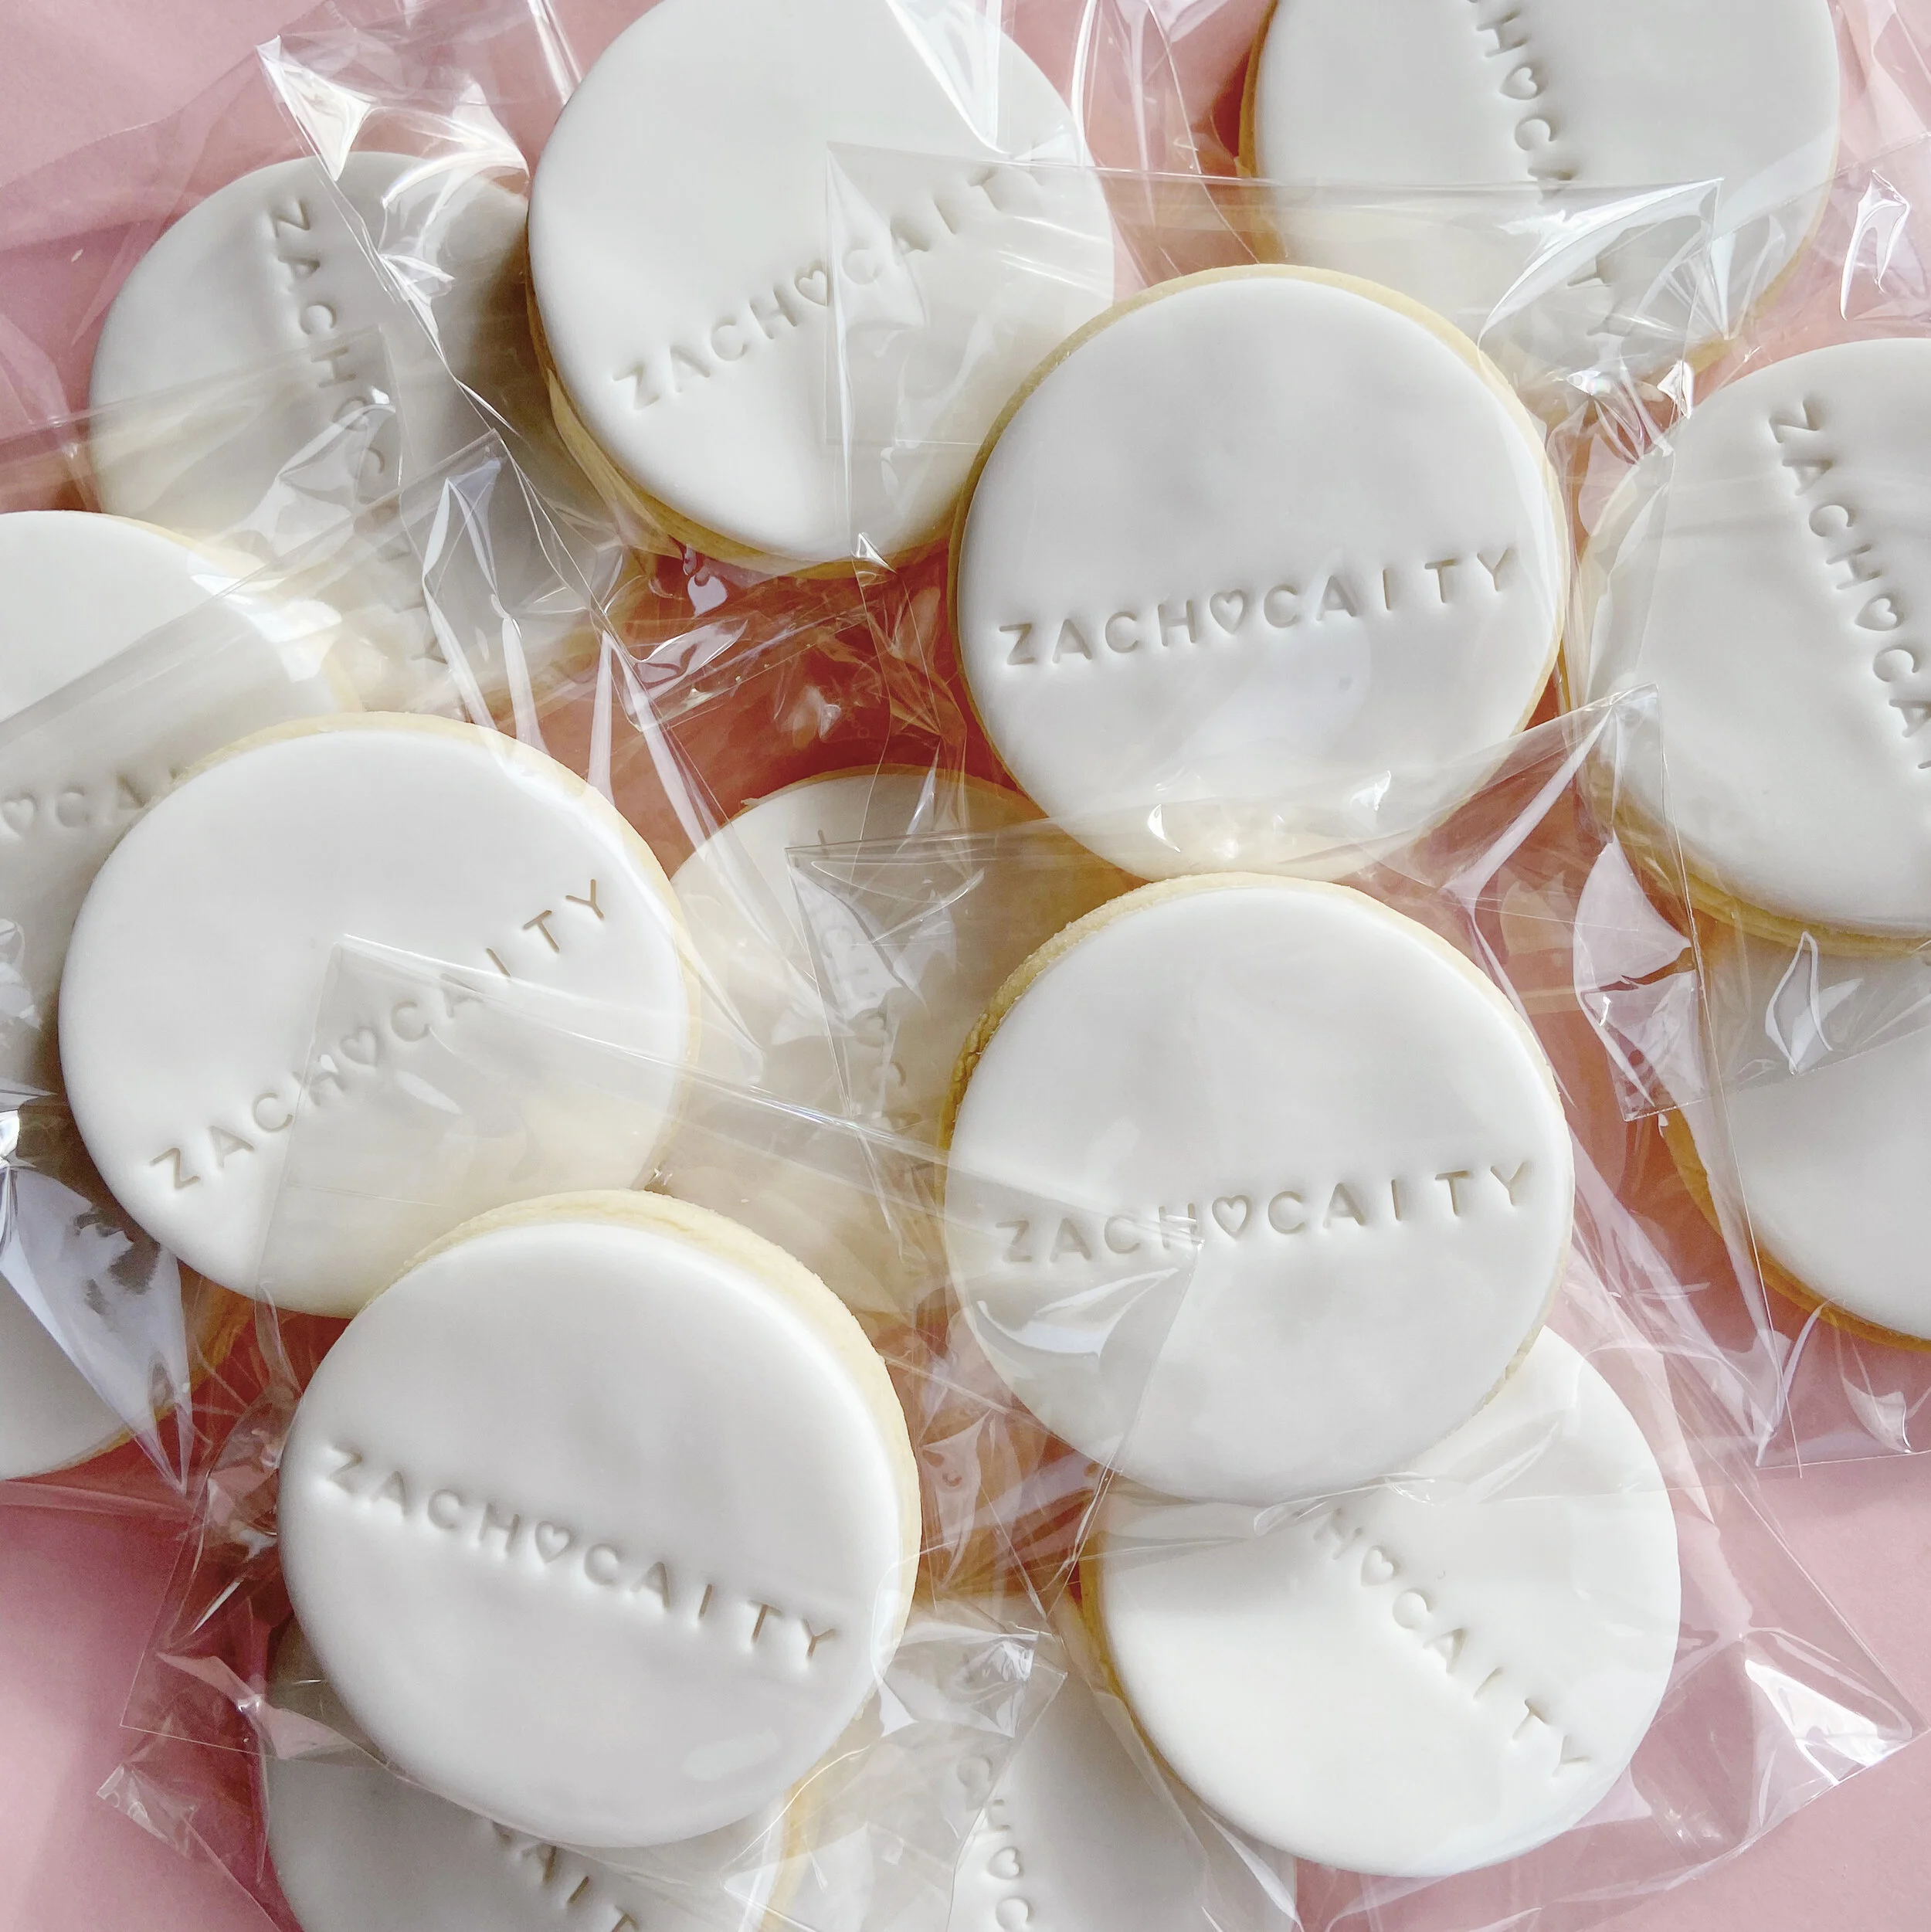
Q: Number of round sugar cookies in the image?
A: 15